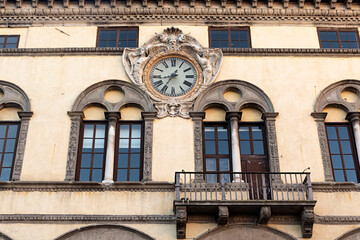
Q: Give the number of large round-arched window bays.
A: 4